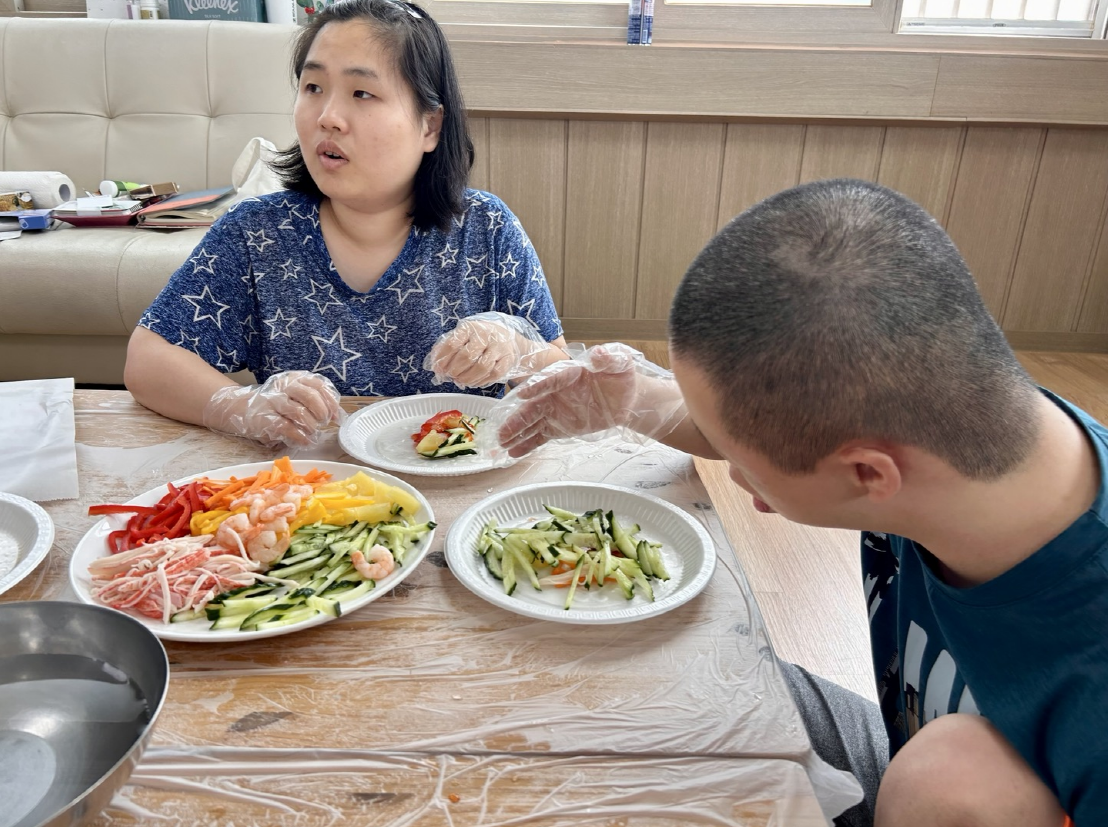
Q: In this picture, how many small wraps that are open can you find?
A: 2